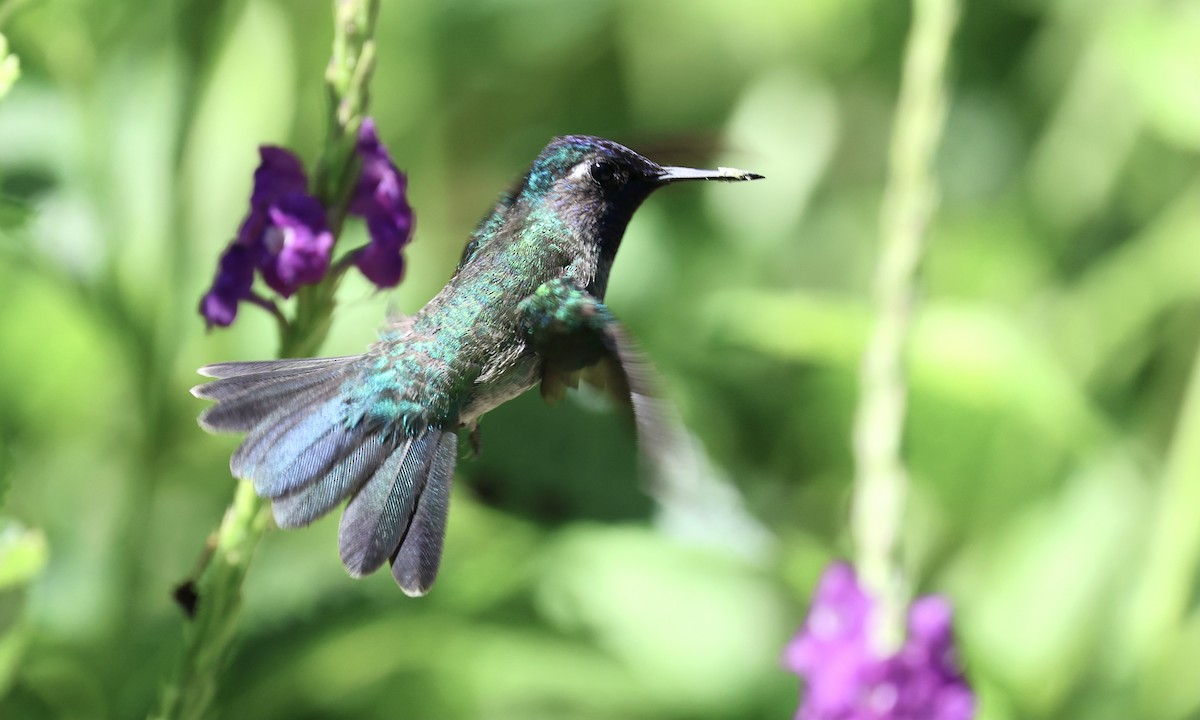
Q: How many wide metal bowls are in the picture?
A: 0